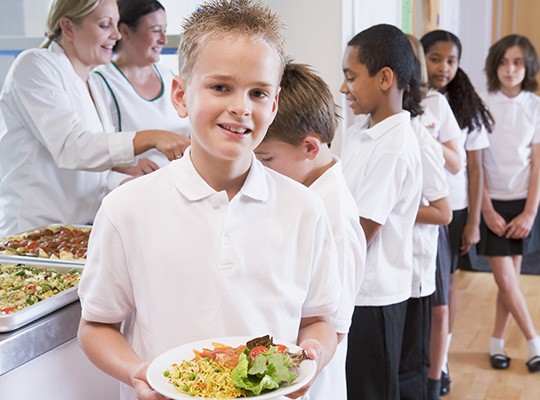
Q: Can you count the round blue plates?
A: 0